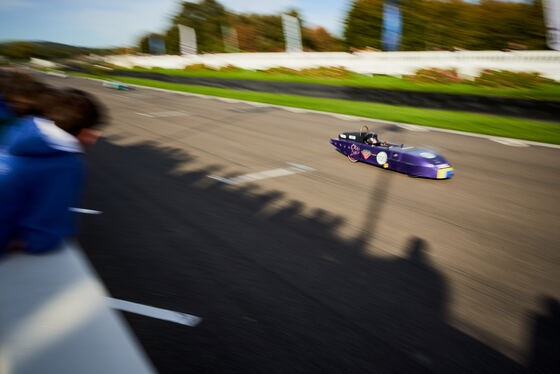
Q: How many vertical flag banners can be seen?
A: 6